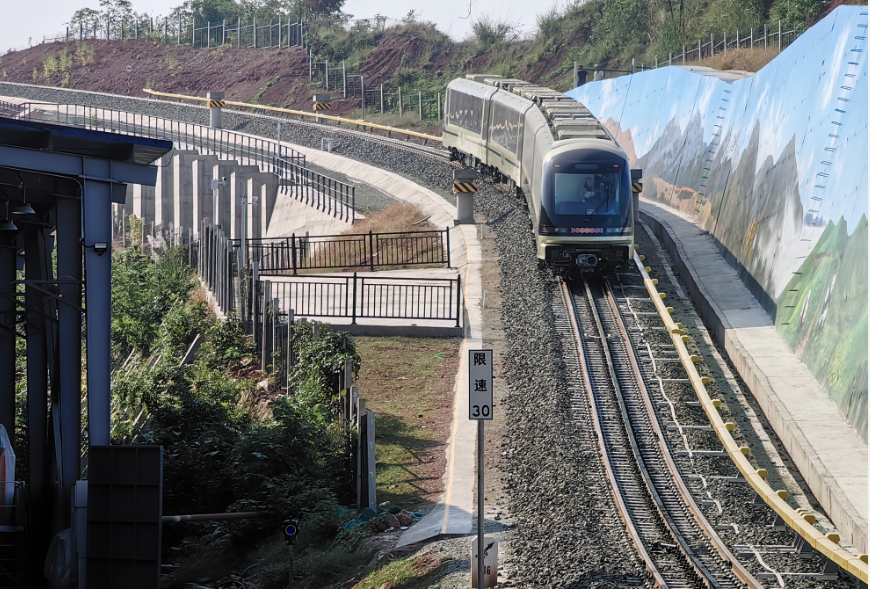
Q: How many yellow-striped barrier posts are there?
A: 4